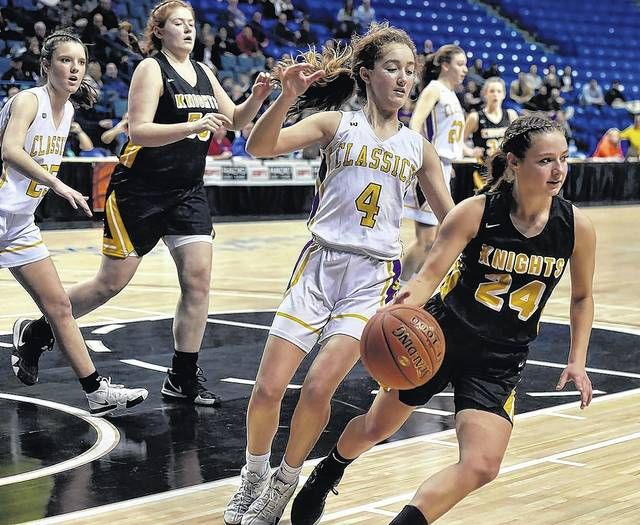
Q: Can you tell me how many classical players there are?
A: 3